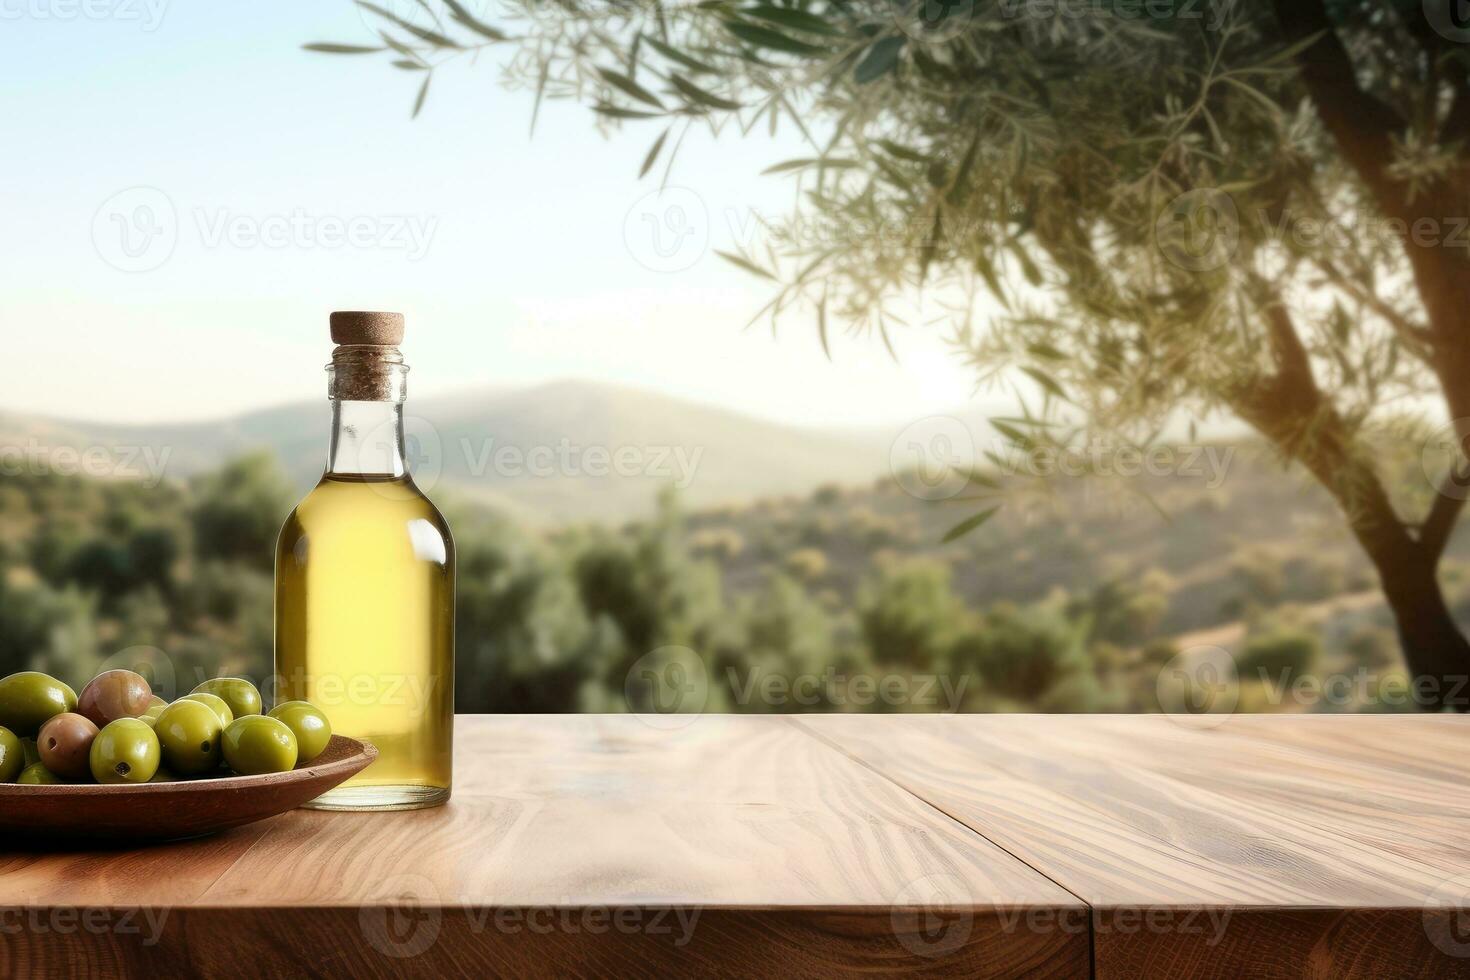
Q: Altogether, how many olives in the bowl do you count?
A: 12